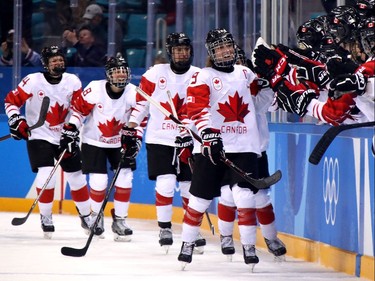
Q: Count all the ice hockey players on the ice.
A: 5